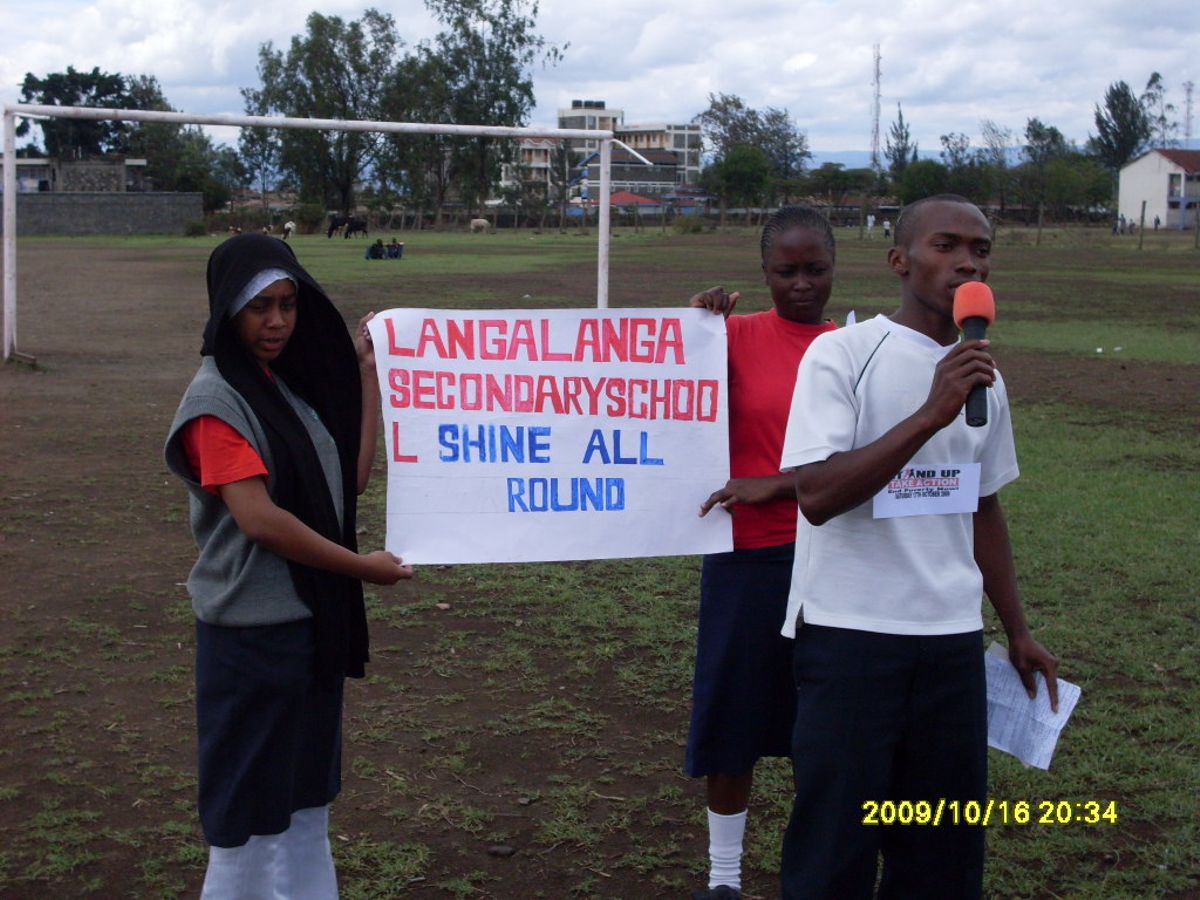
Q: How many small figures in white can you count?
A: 2